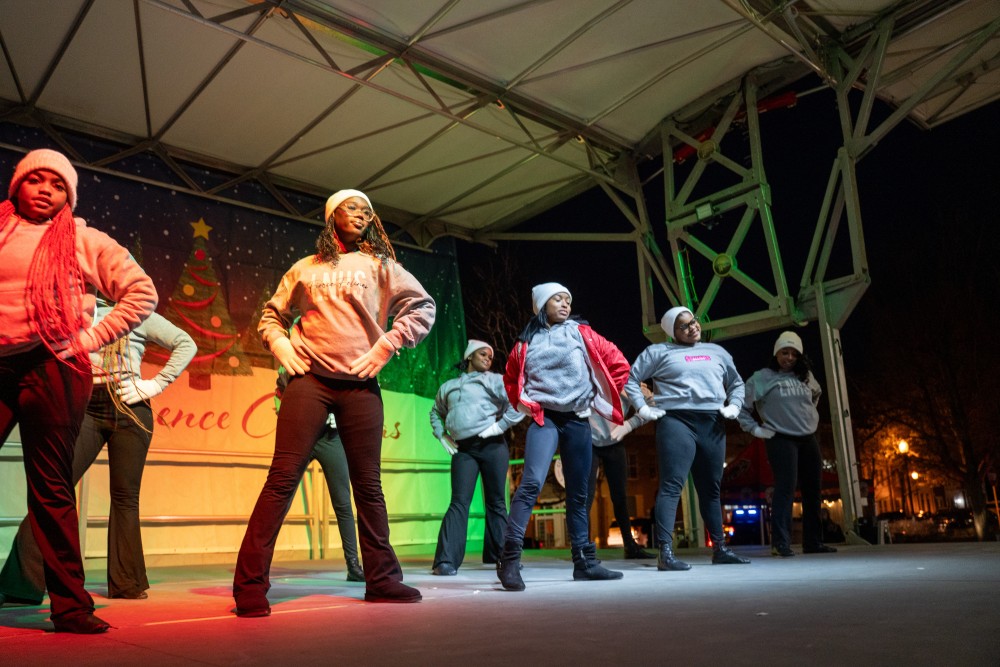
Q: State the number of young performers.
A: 9